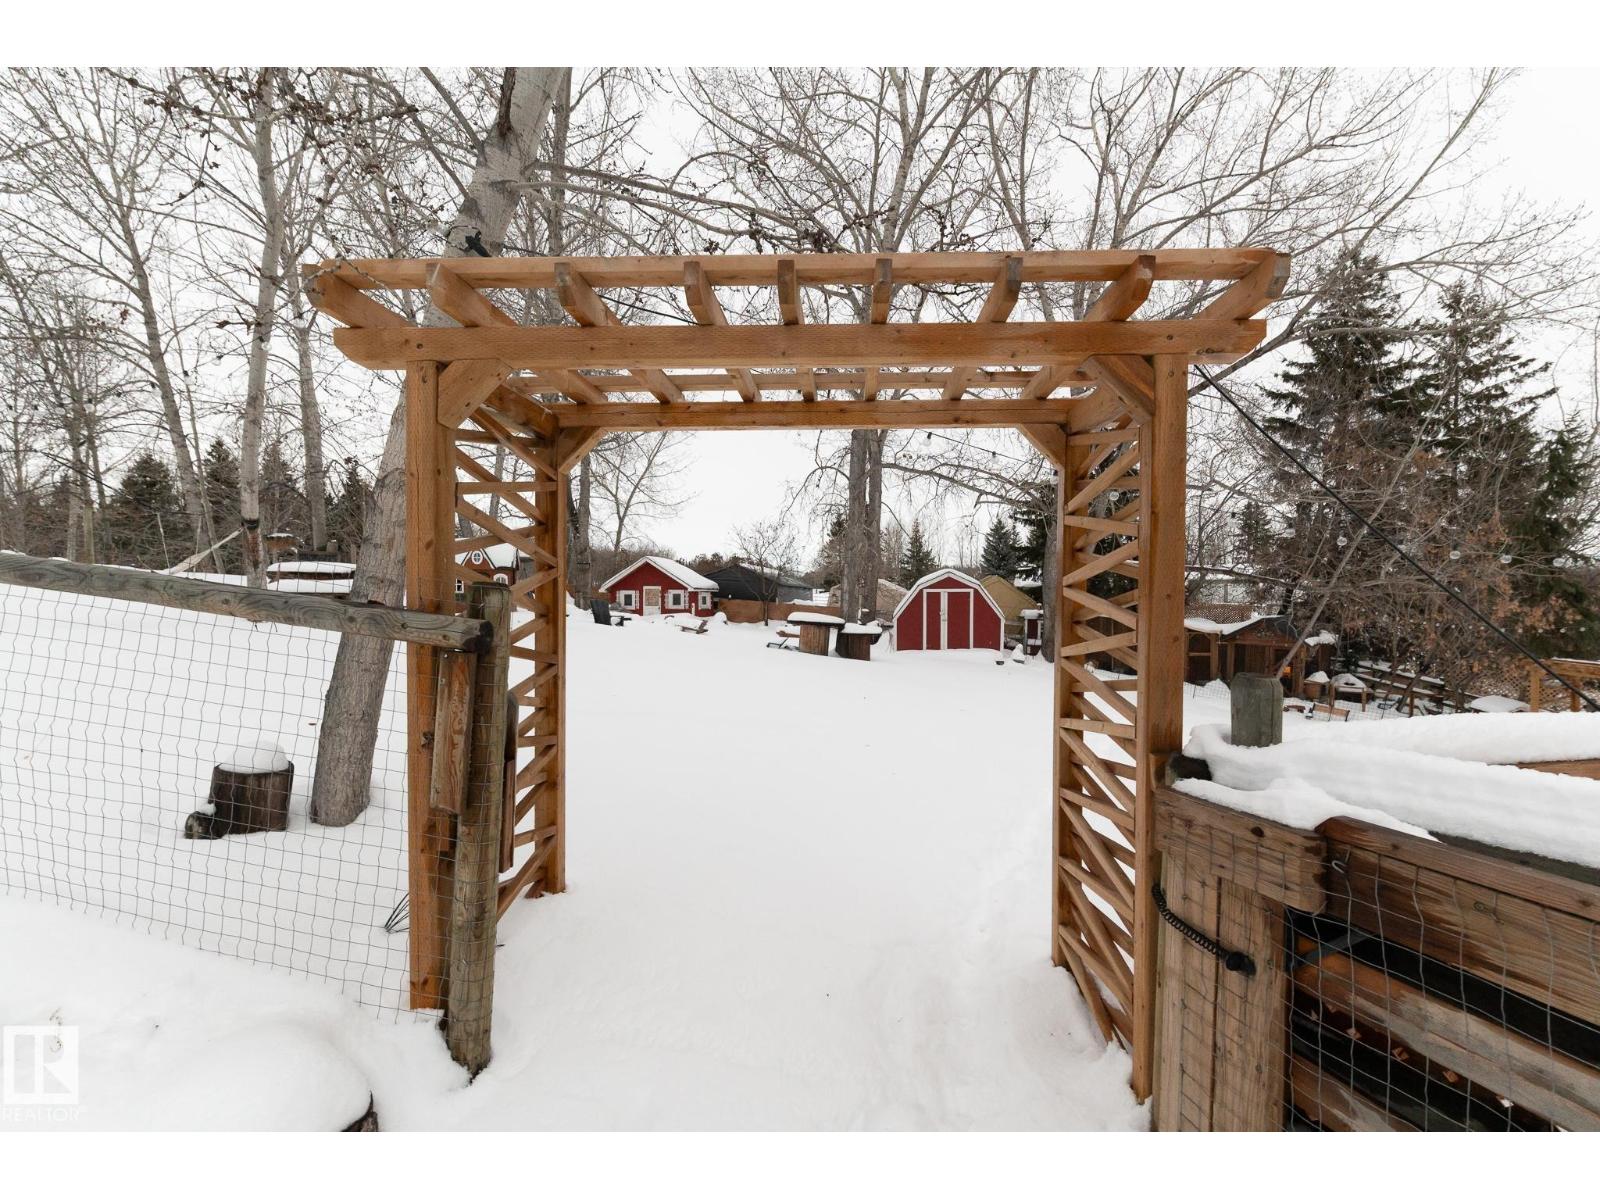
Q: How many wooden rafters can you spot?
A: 9